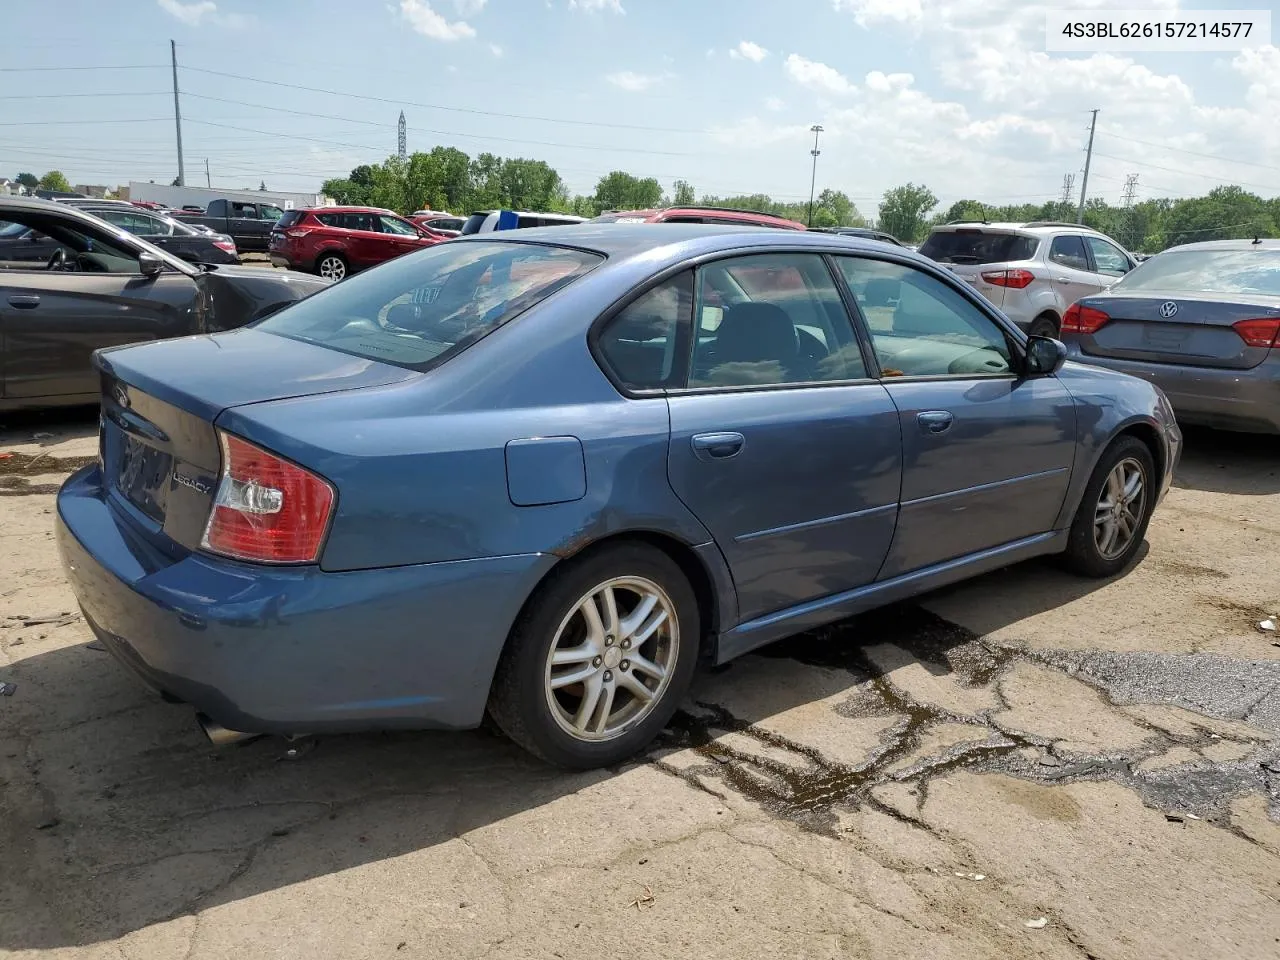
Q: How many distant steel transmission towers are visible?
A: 3